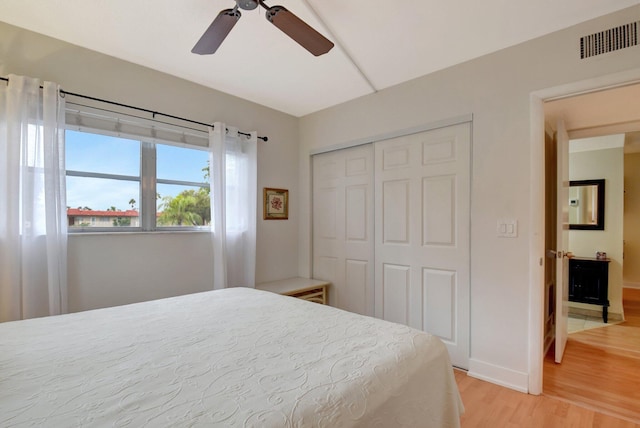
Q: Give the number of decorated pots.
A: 0